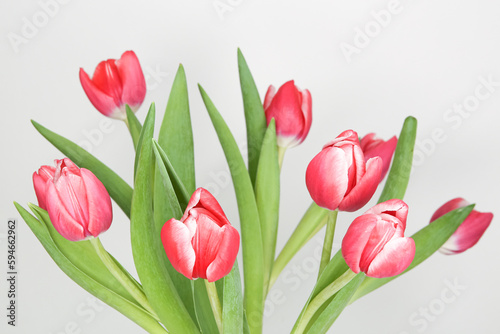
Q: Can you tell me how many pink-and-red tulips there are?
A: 8